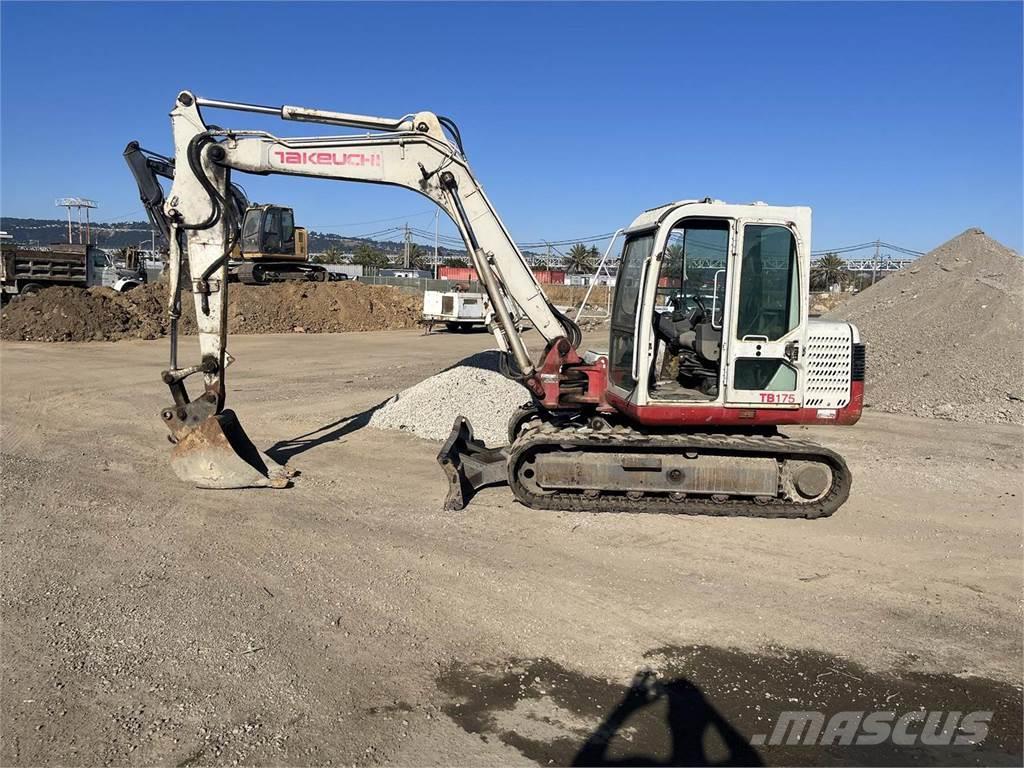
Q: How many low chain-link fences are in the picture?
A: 1